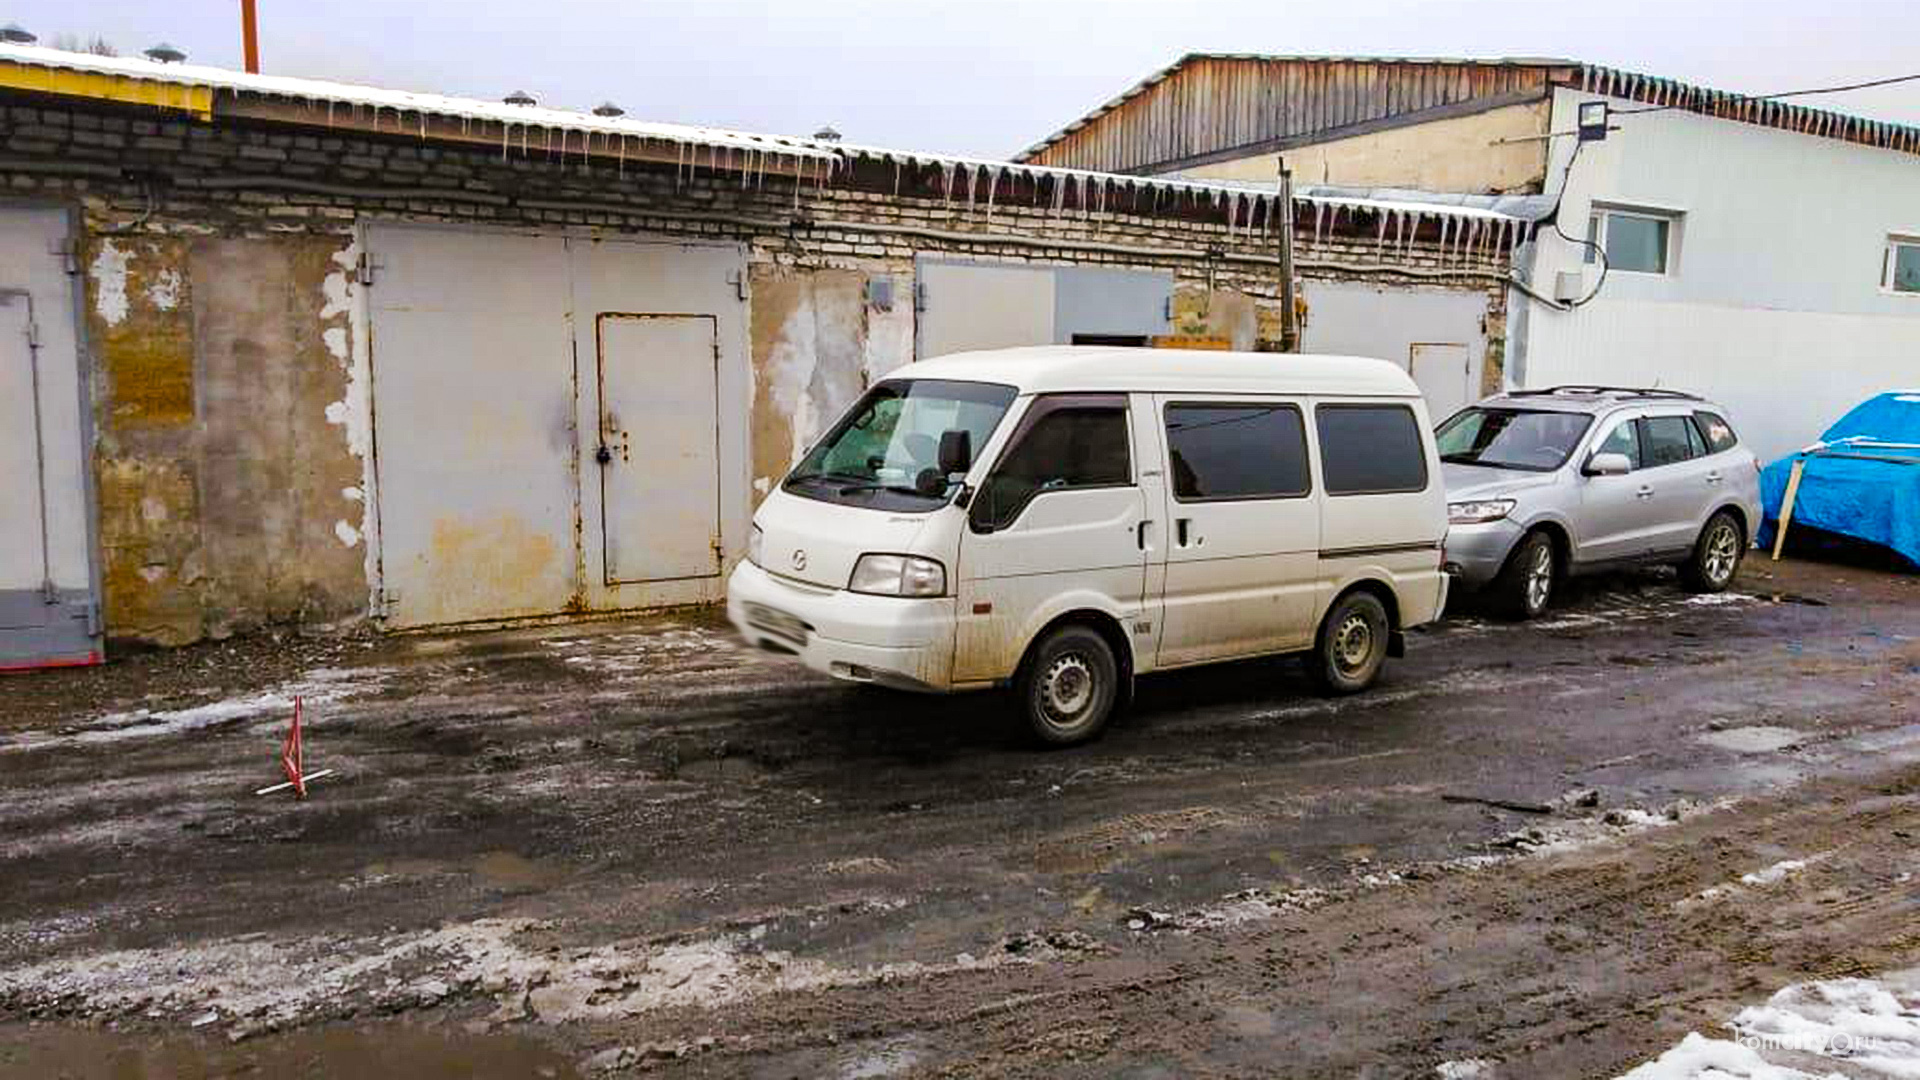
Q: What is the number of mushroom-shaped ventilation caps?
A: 5